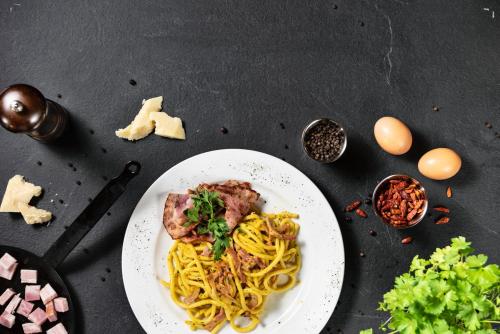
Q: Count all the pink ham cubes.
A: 14